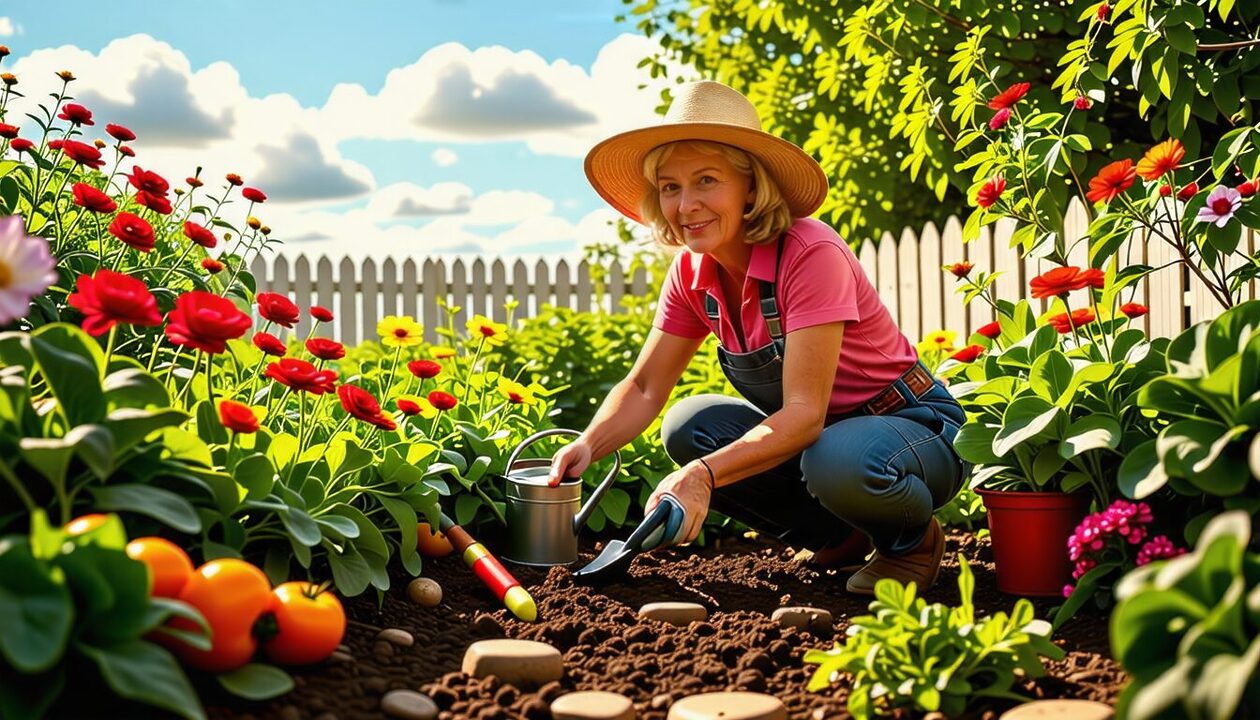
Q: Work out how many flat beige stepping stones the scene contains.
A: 6